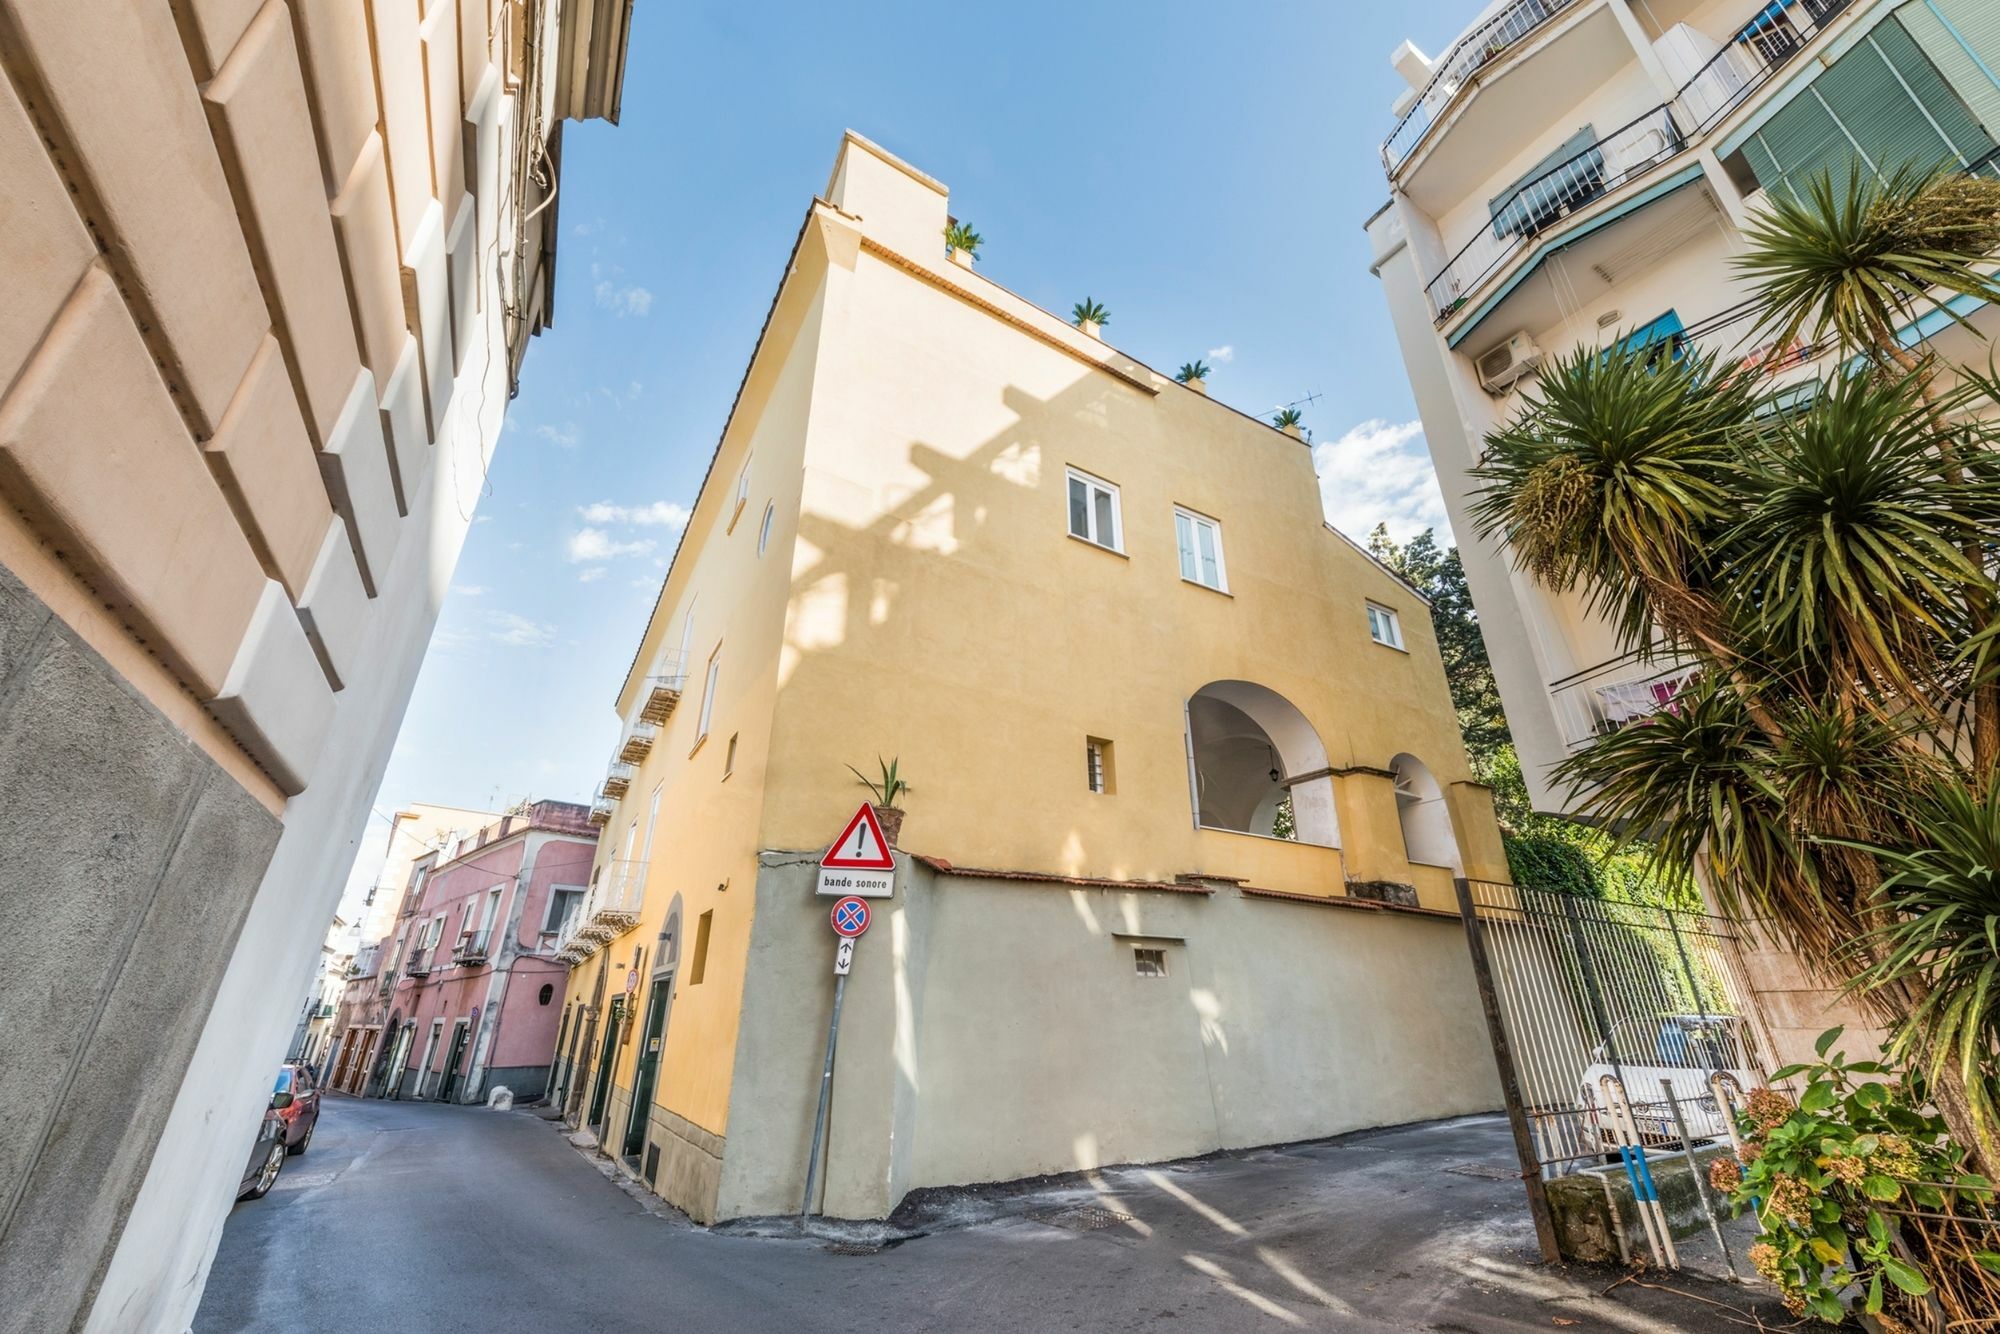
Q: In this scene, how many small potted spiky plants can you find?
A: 5